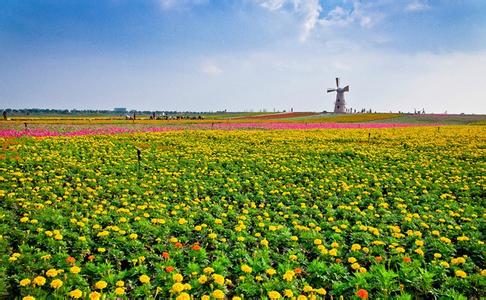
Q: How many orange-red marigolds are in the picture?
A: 11